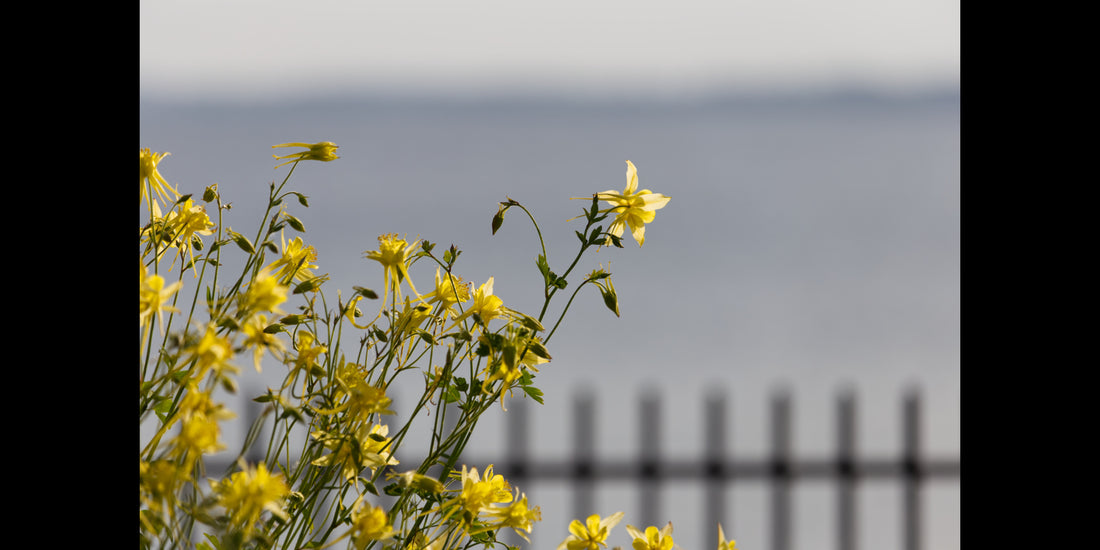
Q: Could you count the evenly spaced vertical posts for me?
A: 7